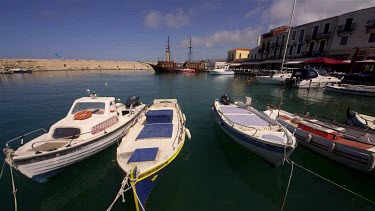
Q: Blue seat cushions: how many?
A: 3